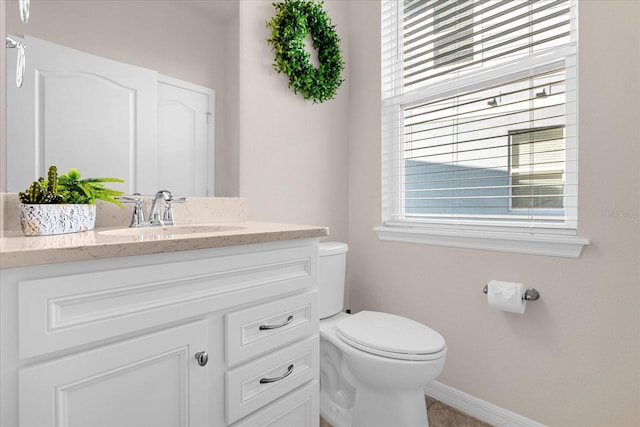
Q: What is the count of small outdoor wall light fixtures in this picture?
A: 2